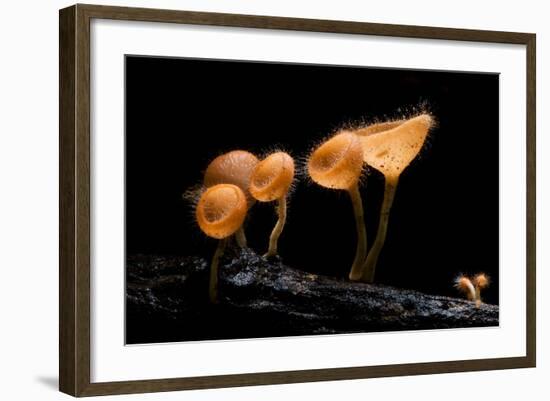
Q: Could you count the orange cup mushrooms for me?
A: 7